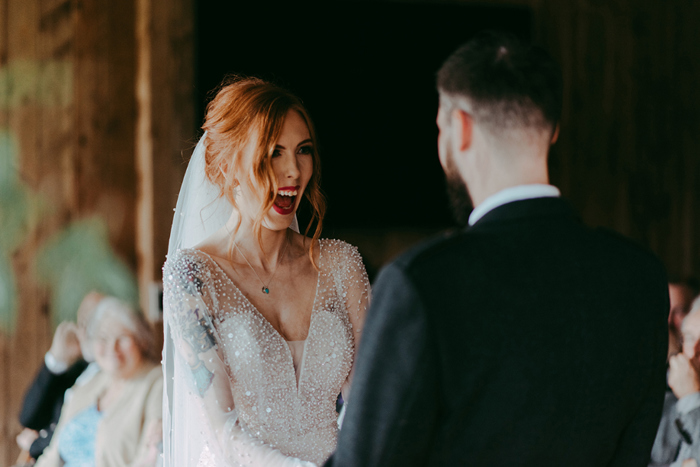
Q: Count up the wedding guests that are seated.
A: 4